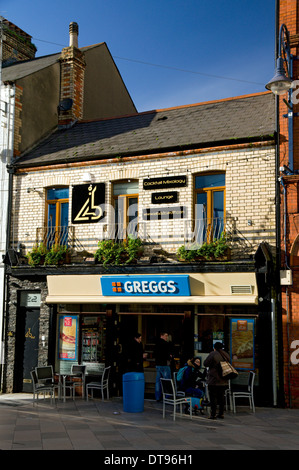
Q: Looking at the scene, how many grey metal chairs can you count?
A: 8